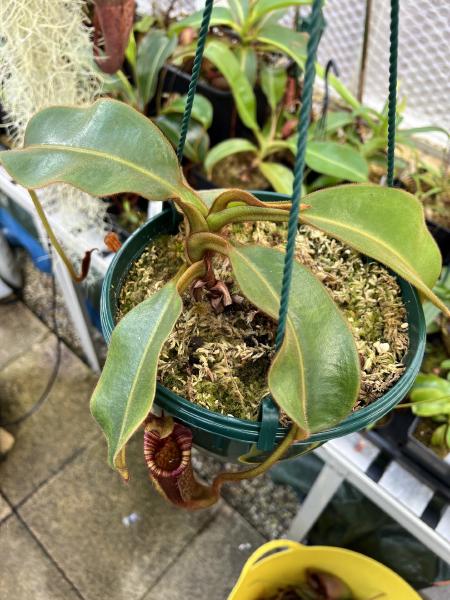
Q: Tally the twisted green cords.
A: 3